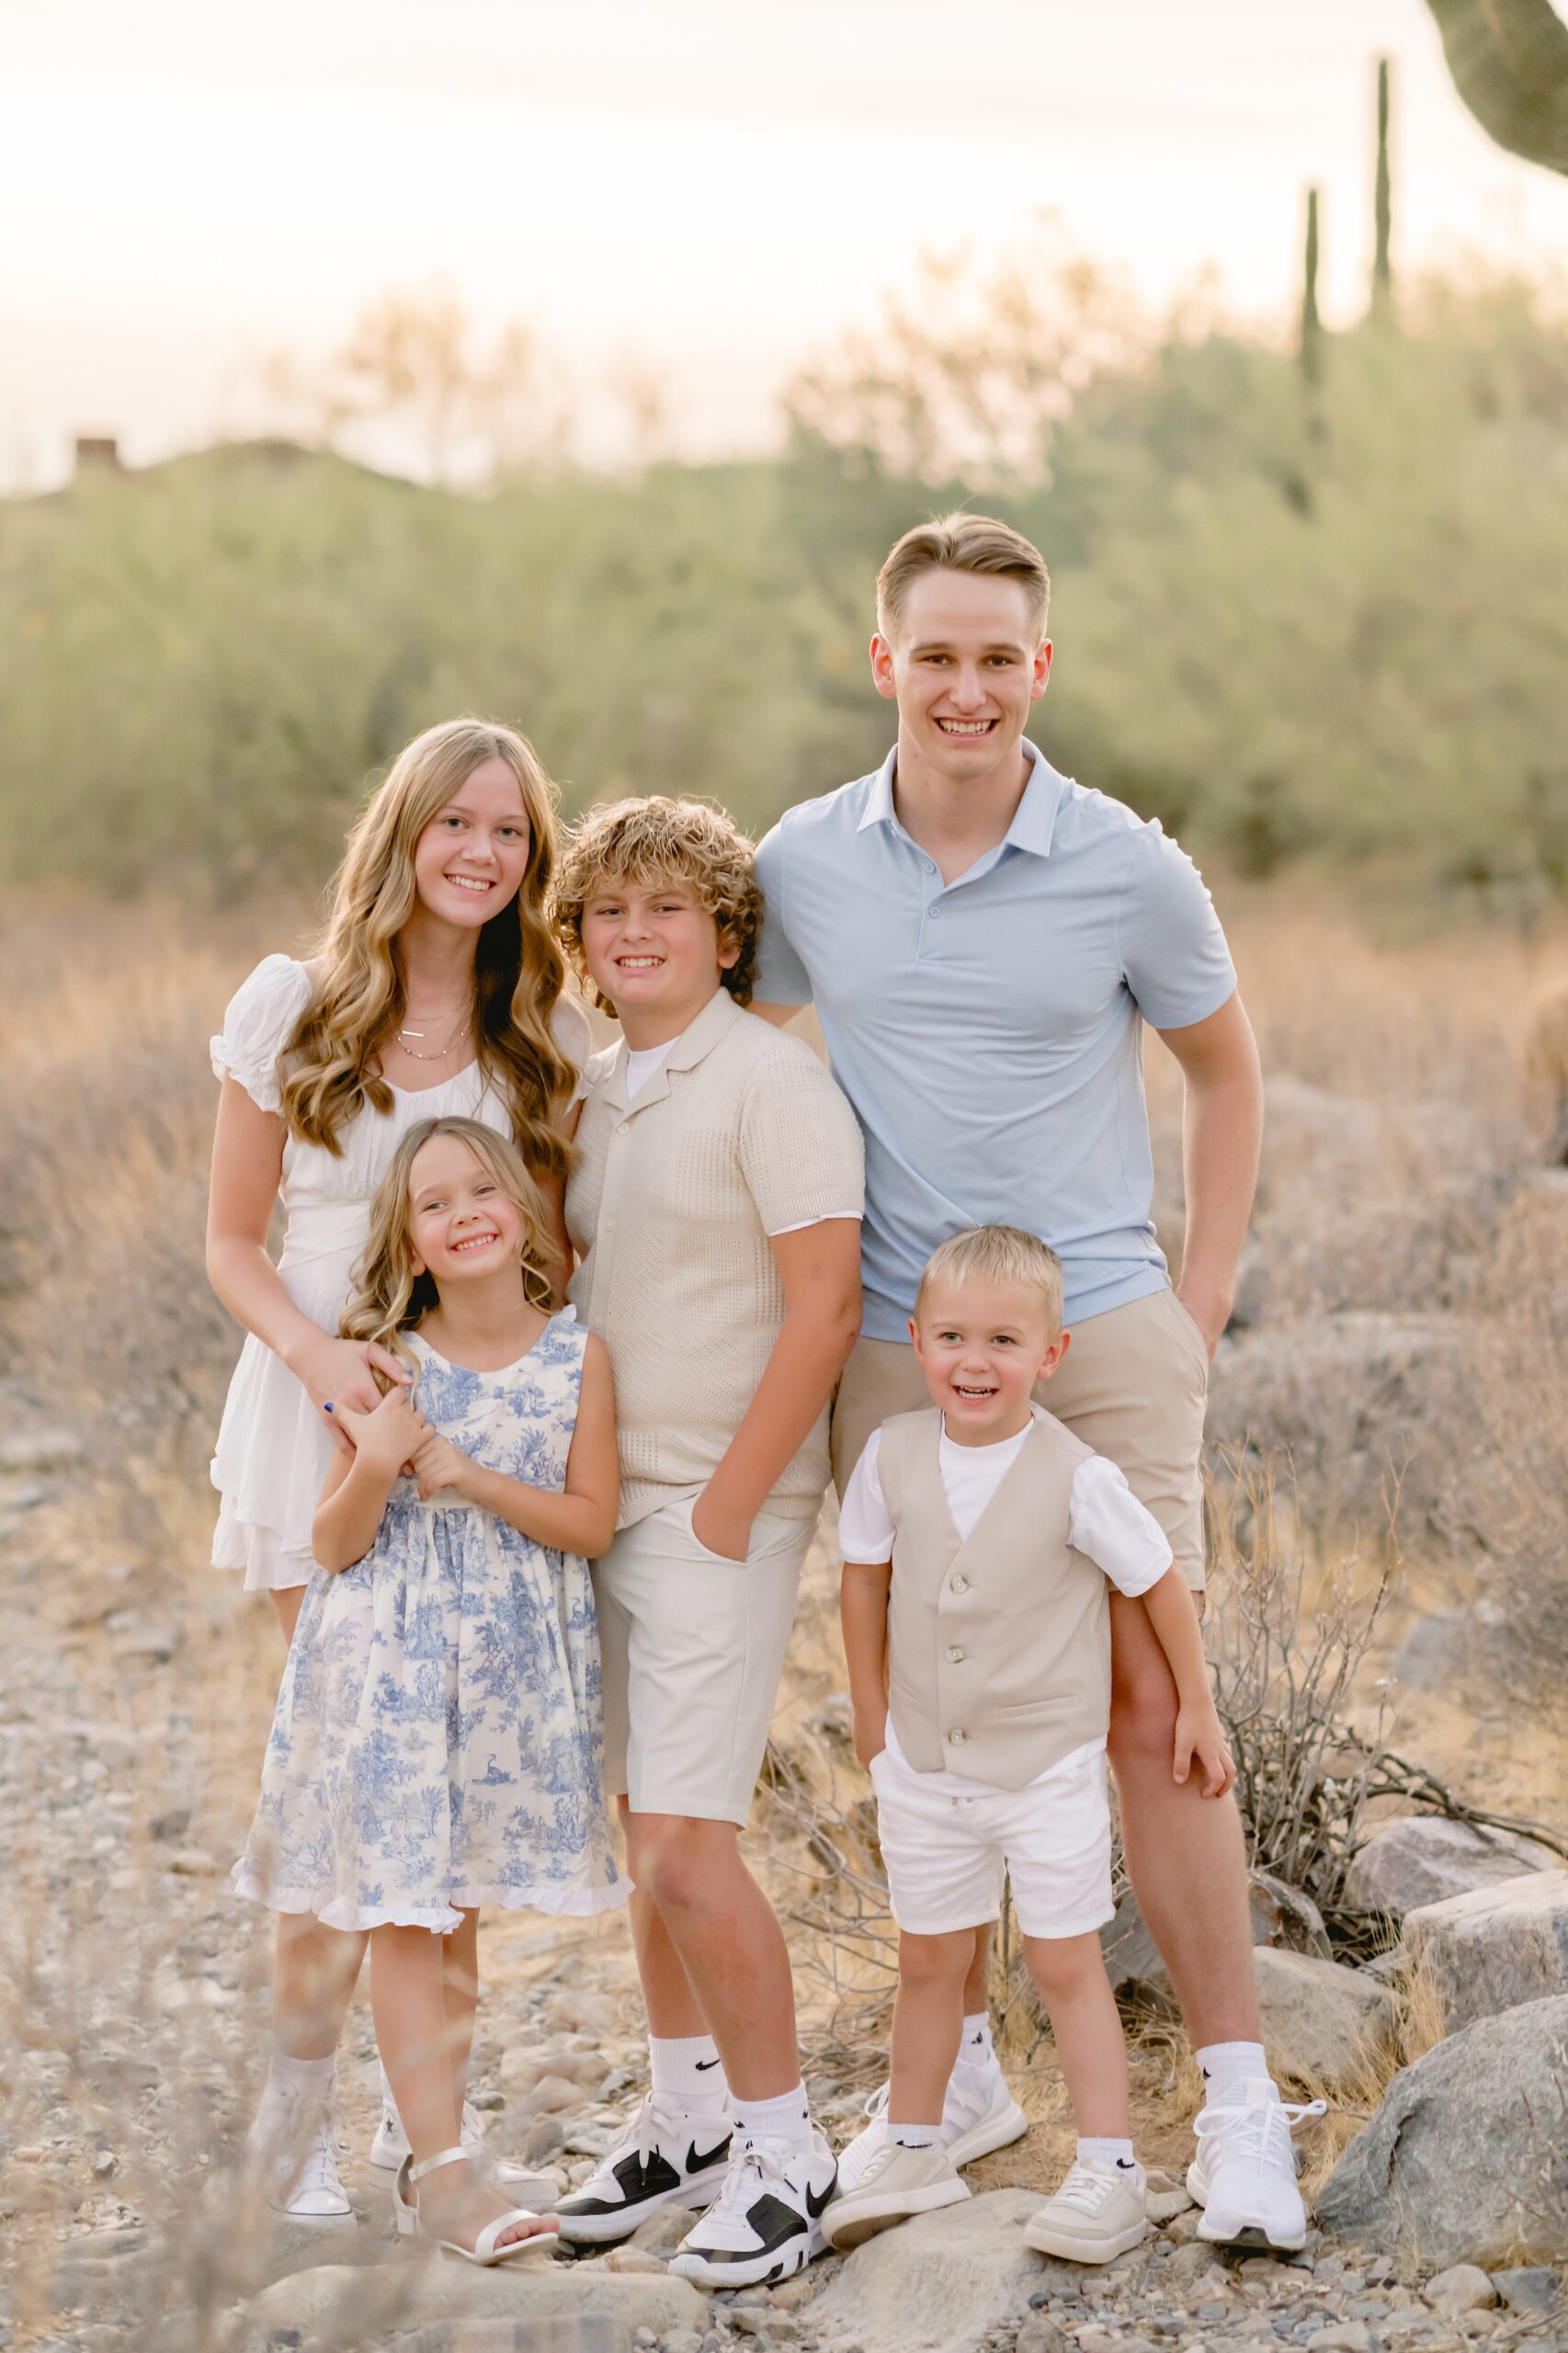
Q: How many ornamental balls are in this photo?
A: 0